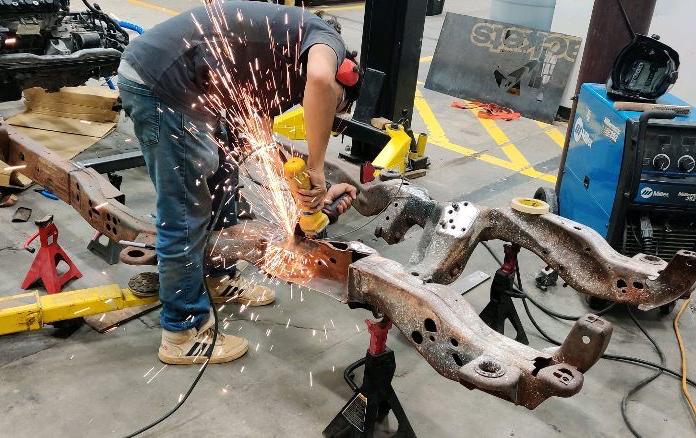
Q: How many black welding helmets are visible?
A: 1